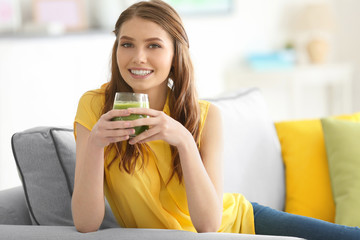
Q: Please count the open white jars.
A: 0